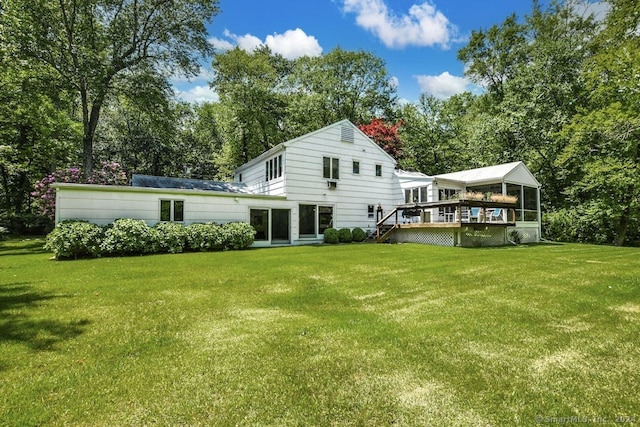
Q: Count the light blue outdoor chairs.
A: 2